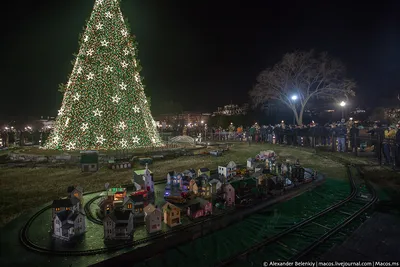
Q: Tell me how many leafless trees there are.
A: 1